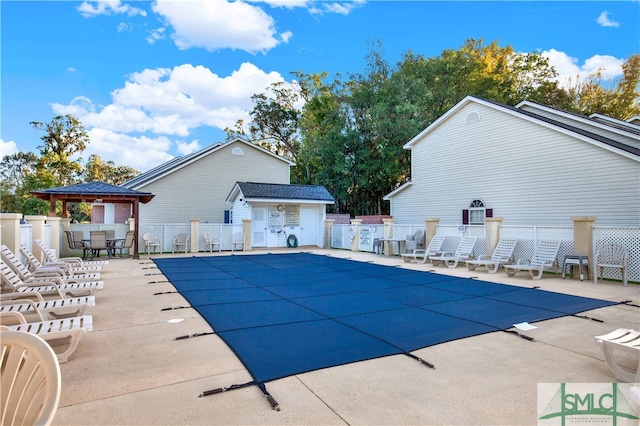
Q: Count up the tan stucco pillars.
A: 13